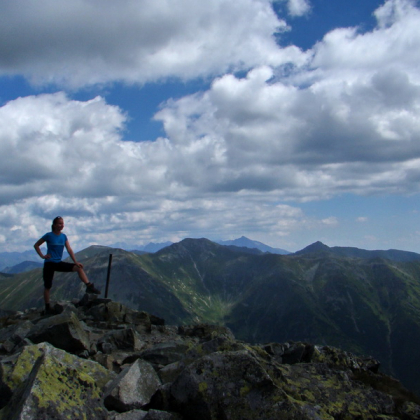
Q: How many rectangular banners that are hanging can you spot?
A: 0